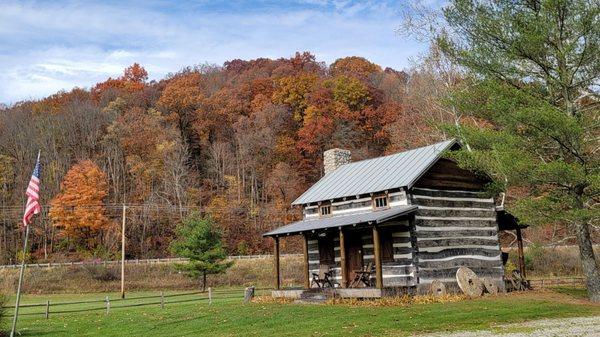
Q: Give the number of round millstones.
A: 3